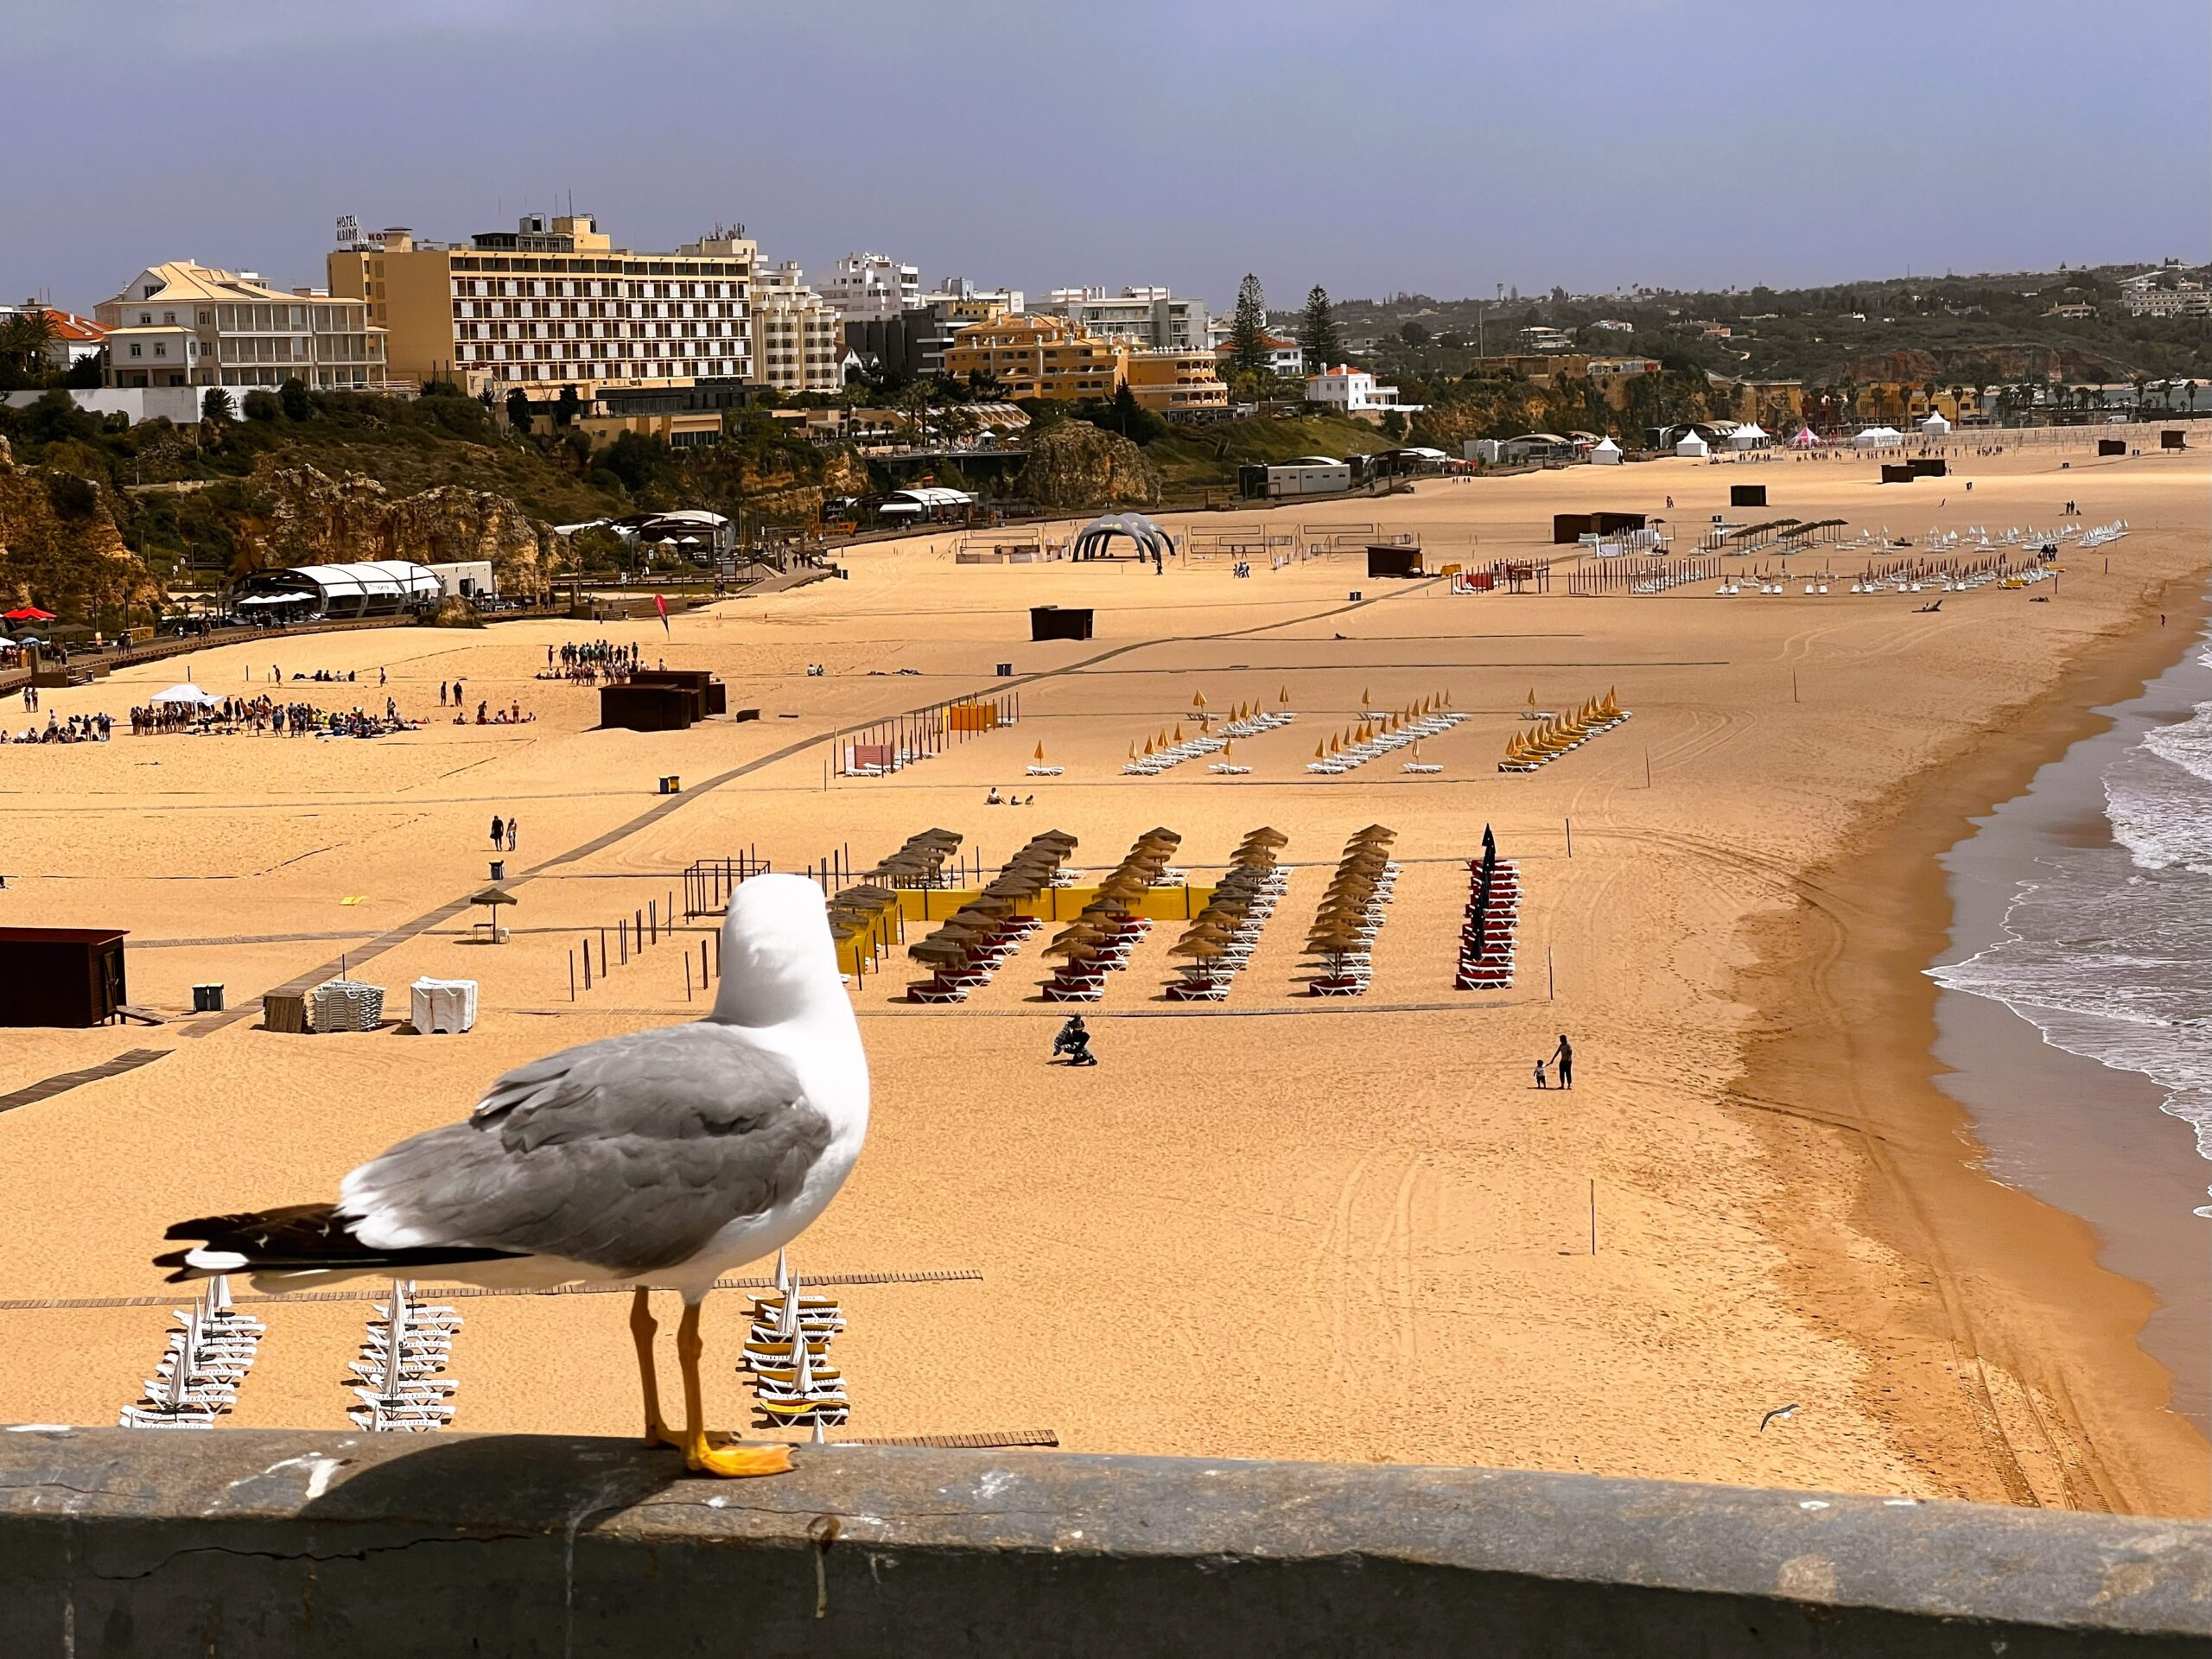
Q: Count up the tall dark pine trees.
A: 2